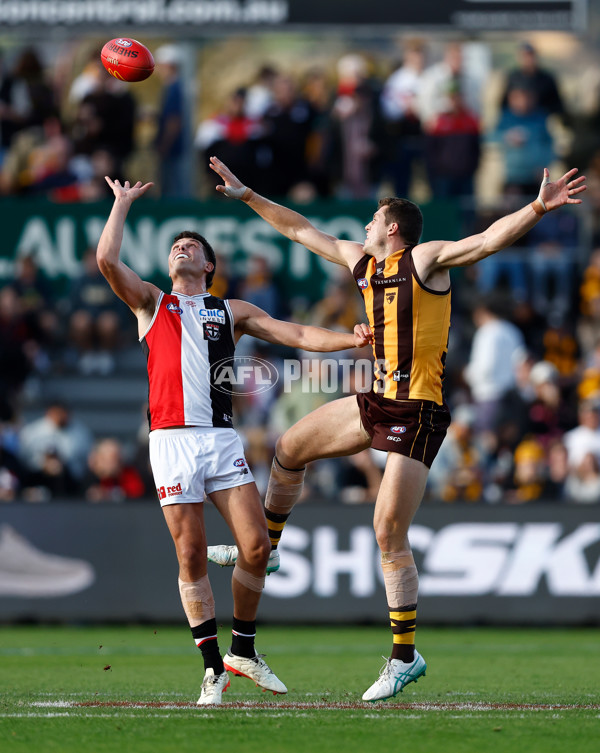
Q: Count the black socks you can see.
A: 2